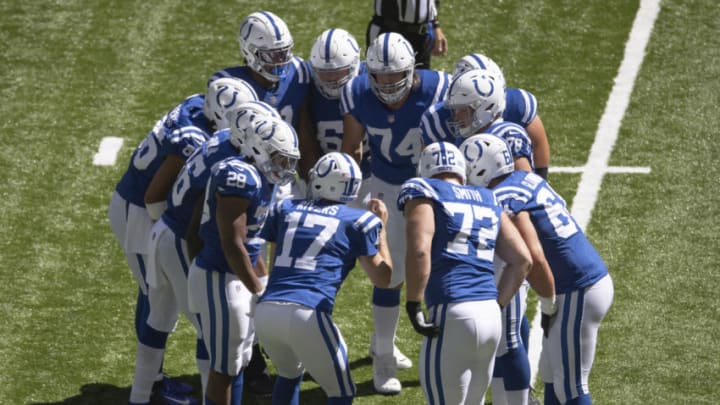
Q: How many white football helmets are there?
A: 11